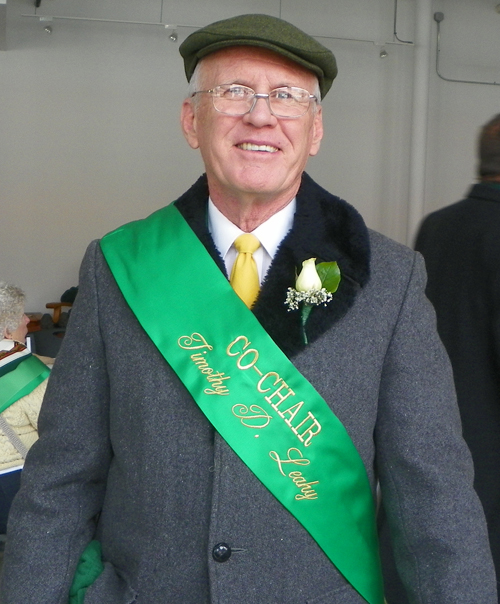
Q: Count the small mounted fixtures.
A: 3